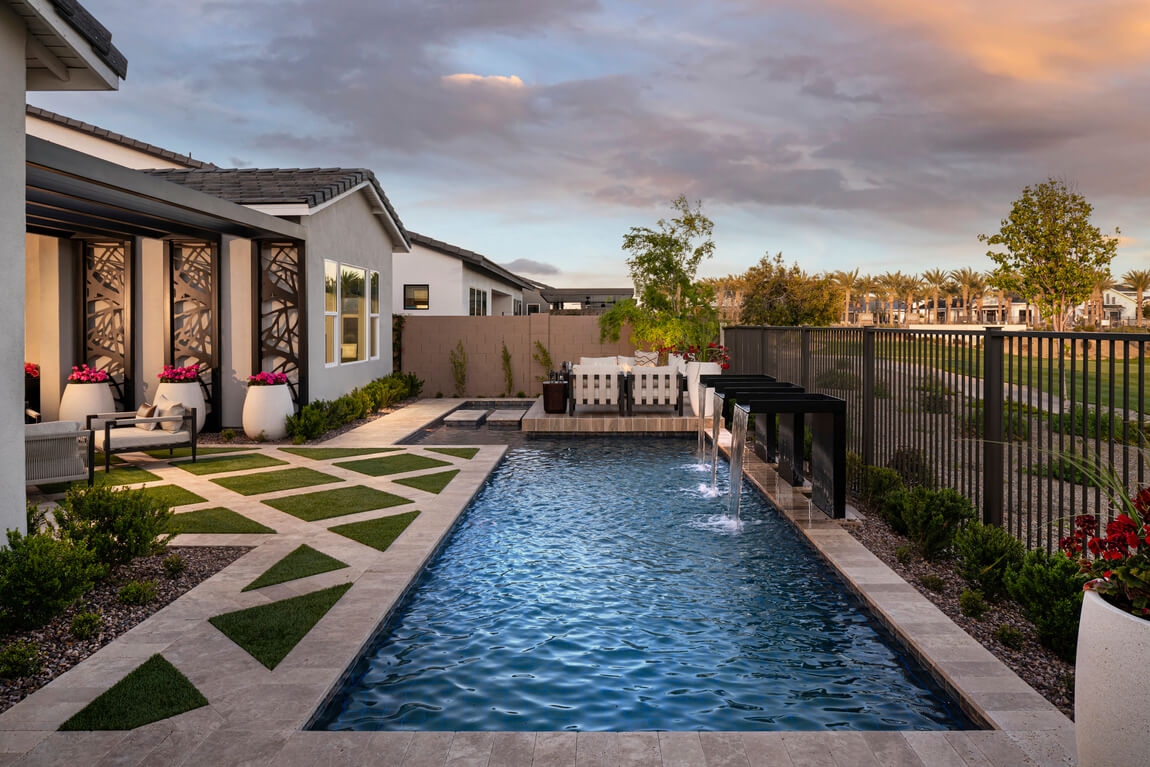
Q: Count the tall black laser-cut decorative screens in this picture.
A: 3